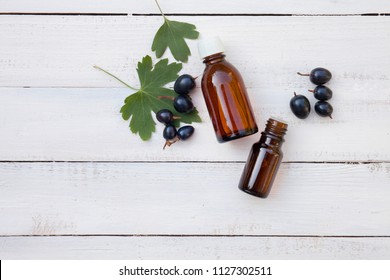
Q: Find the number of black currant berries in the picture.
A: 9